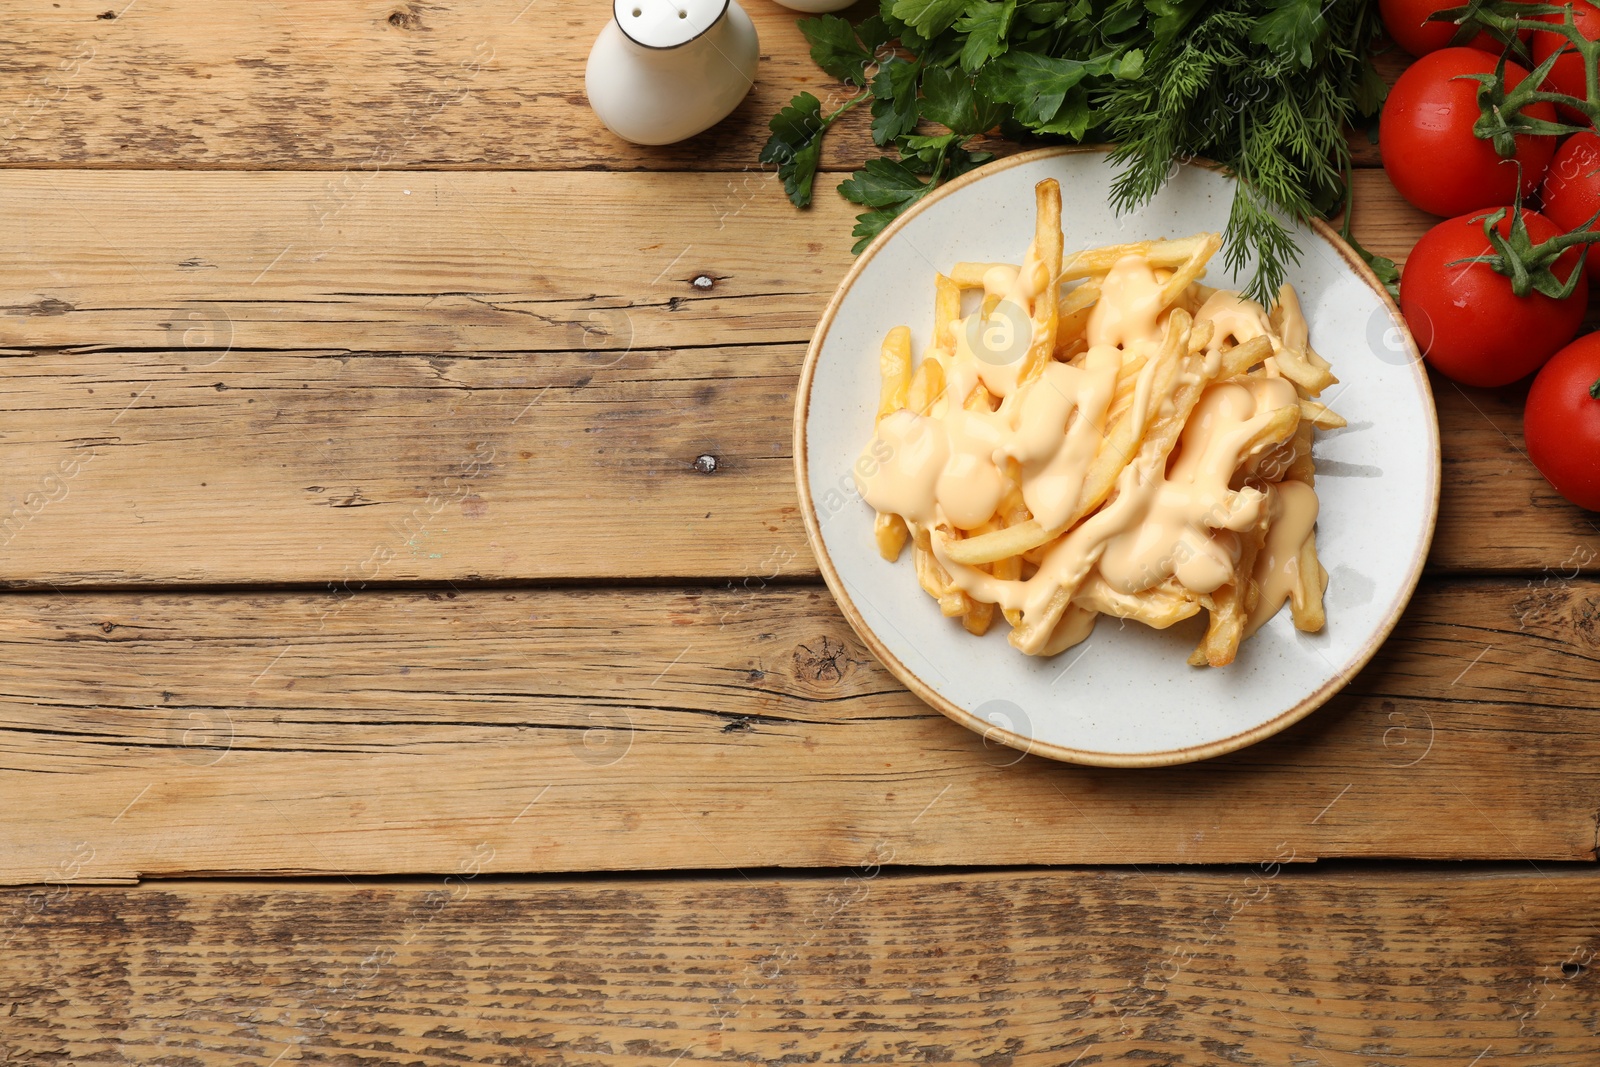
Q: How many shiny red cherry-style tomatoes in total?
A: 6